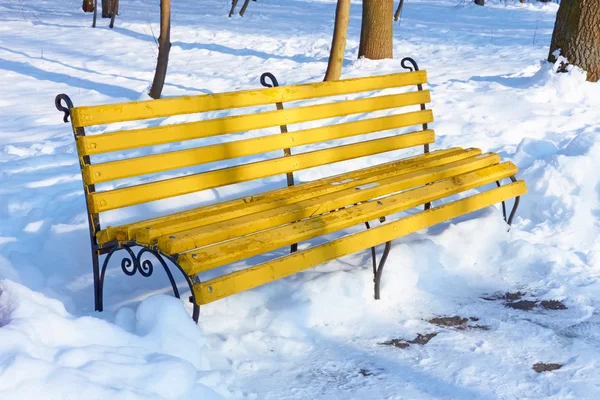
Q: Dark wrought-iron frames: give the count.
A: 3